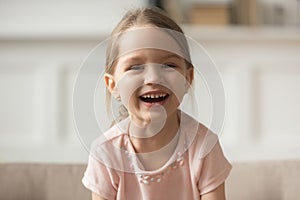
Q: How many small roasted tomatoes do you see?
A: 0